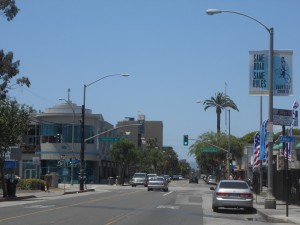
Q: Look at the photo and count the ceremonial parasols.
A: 0